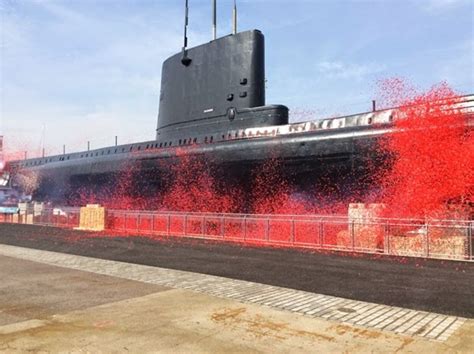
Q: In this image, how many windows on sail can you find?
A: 3